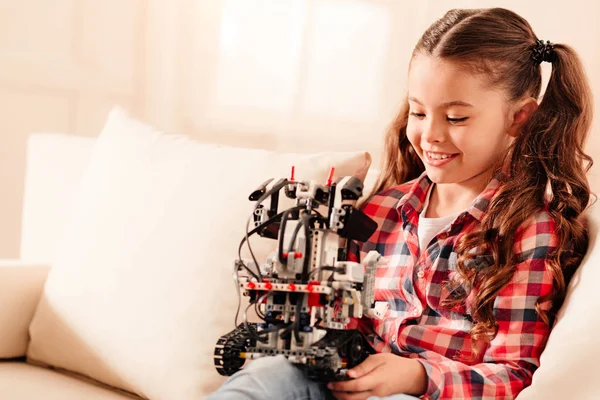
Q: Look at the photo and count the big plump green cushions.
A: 0